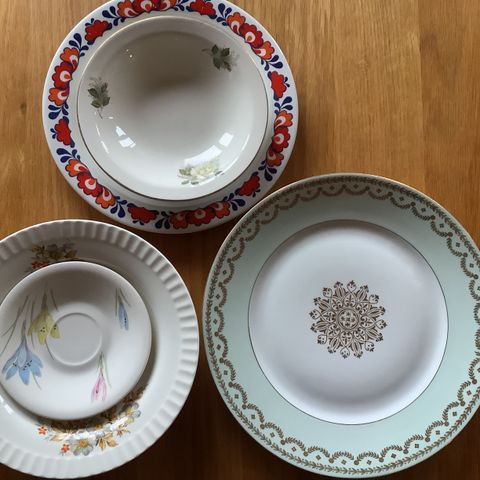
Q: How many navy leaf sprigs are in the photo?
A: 12